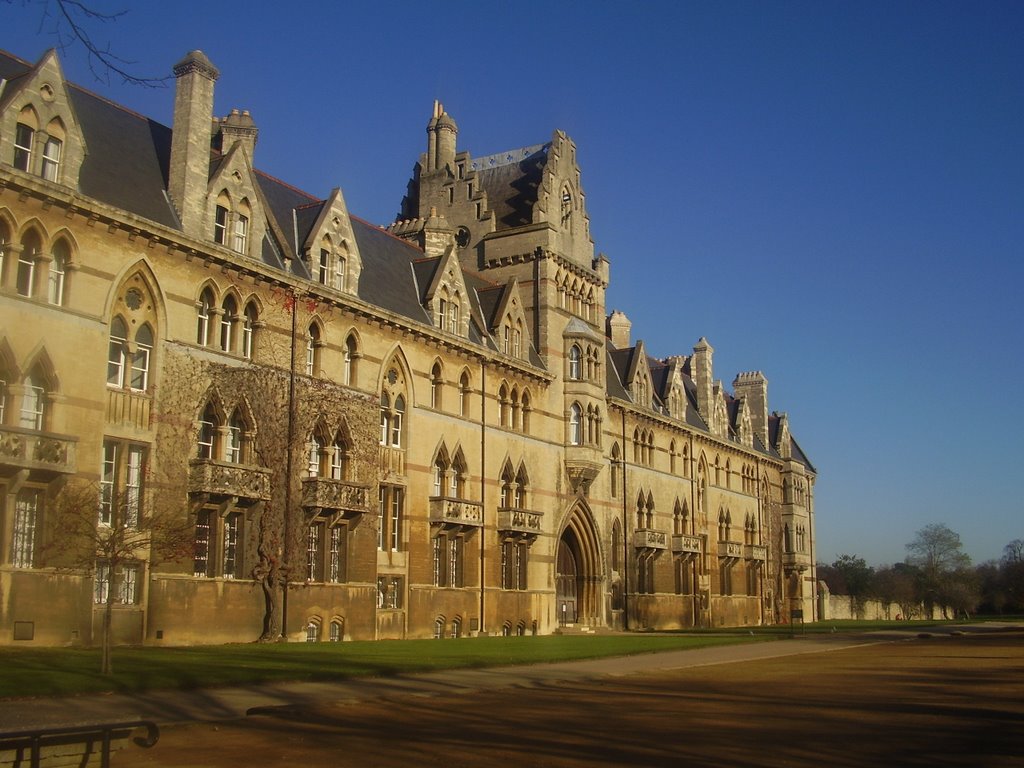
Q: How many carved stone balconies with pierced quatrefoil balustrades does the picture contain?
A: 9